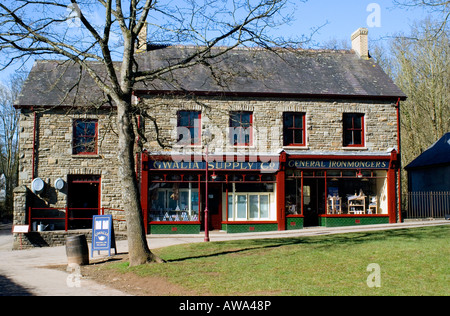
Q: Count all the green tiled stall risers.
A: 4